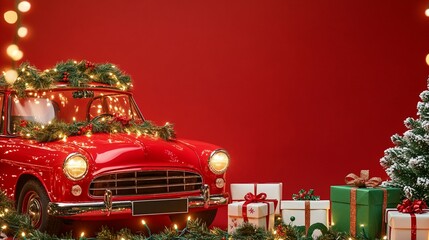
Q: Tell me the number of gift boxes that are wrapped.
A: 5